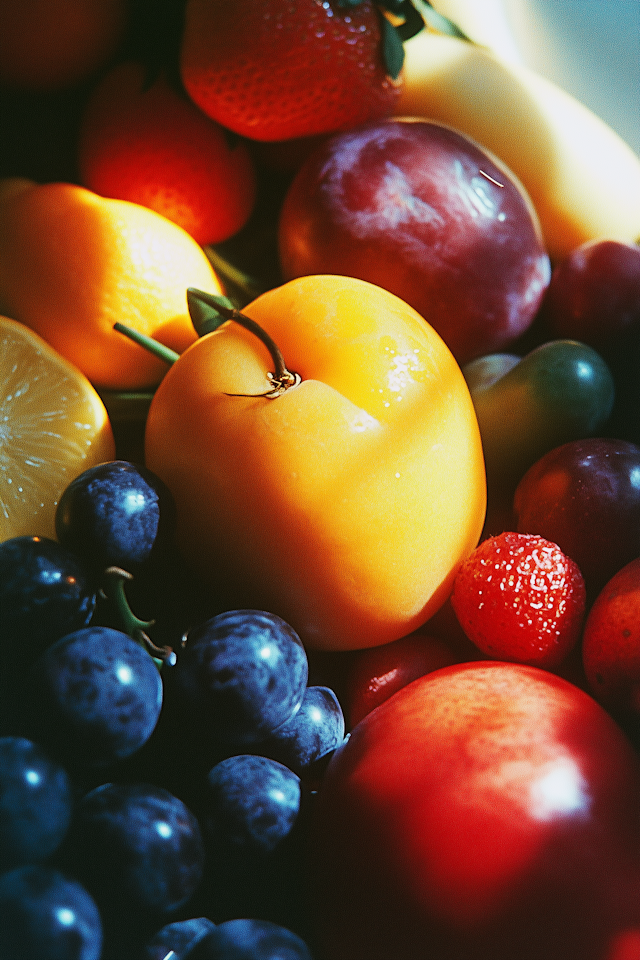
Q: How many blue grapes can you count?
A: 11